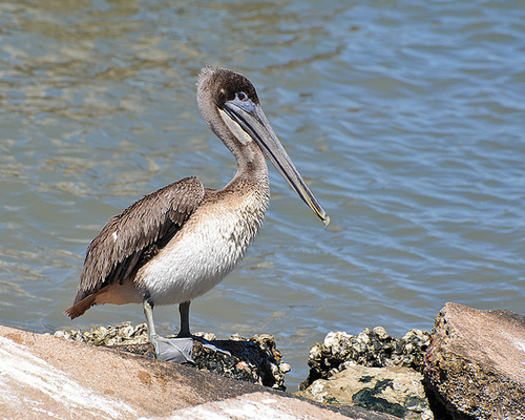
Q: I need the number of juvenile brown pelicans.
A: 1